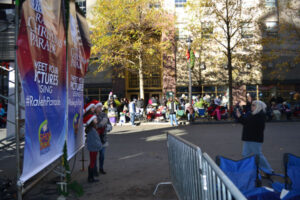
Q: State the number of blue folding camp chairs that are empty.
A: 2